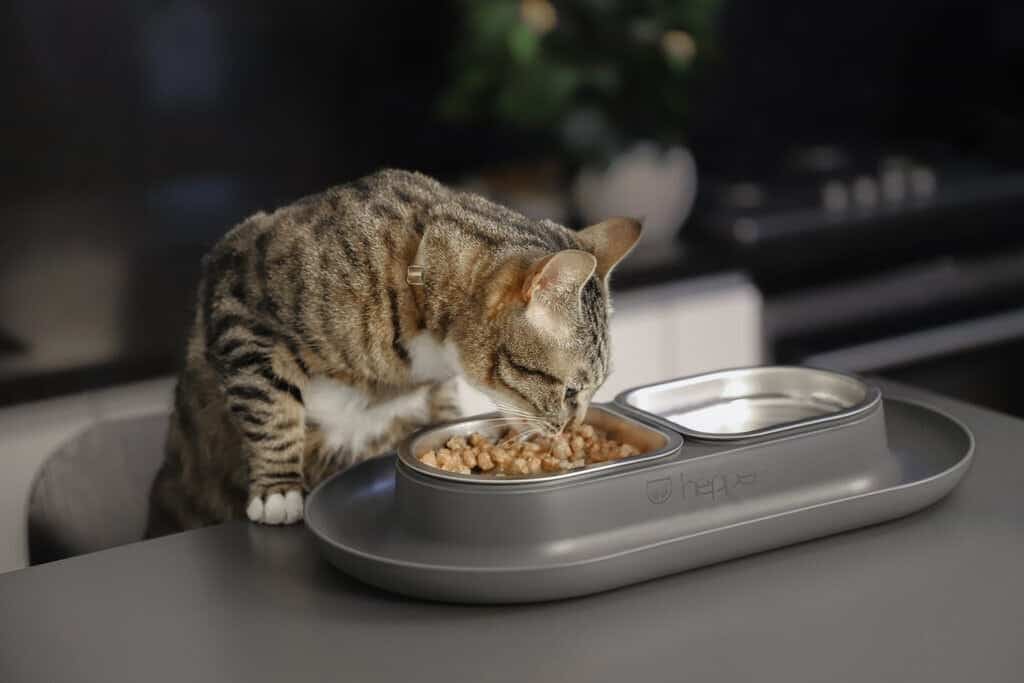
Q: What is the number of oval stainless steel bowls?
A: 2